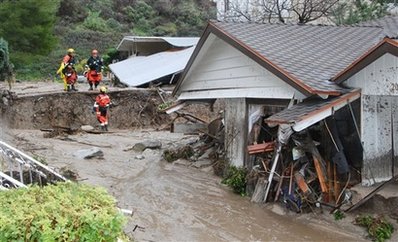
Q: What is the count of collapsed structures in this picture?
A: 2